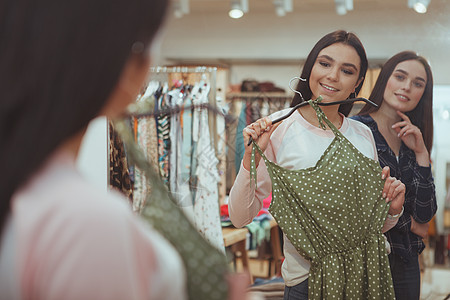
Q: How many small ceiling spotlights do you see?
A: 5